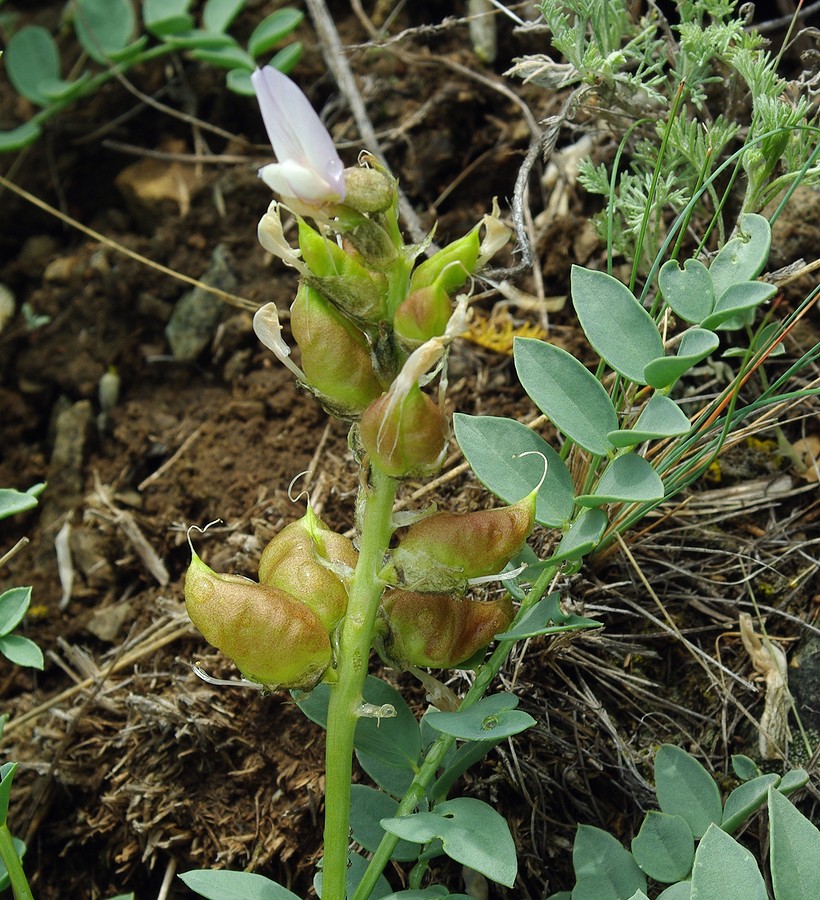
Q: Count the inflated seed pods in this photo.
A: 9